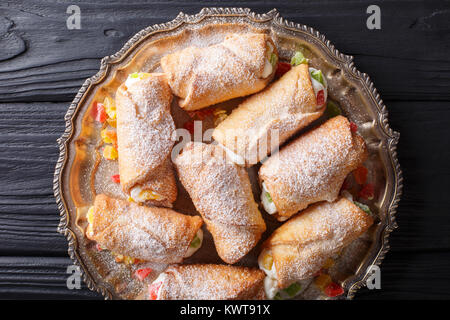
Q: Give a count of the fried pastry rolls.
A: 8